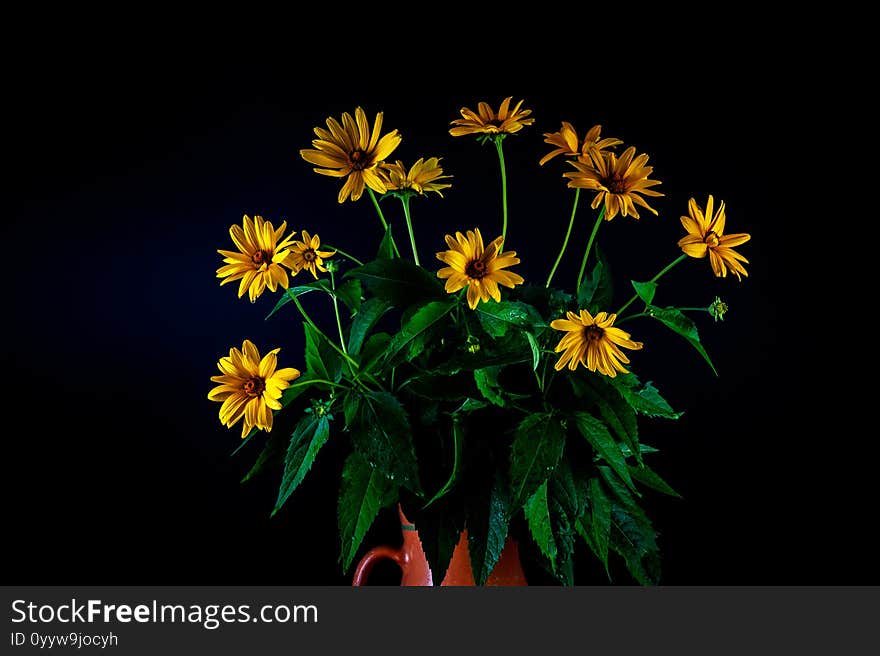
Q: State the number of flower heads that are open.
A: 11